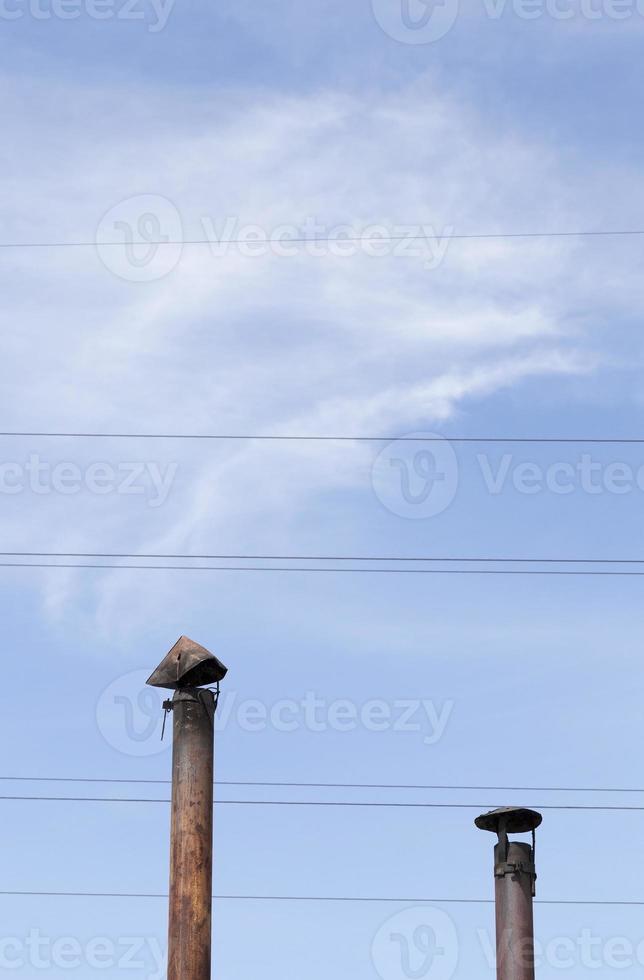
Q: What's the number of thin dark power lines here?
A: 7